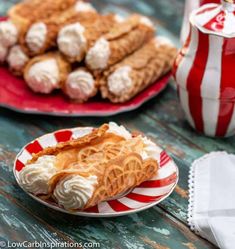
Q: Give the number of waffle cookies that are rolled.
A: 11